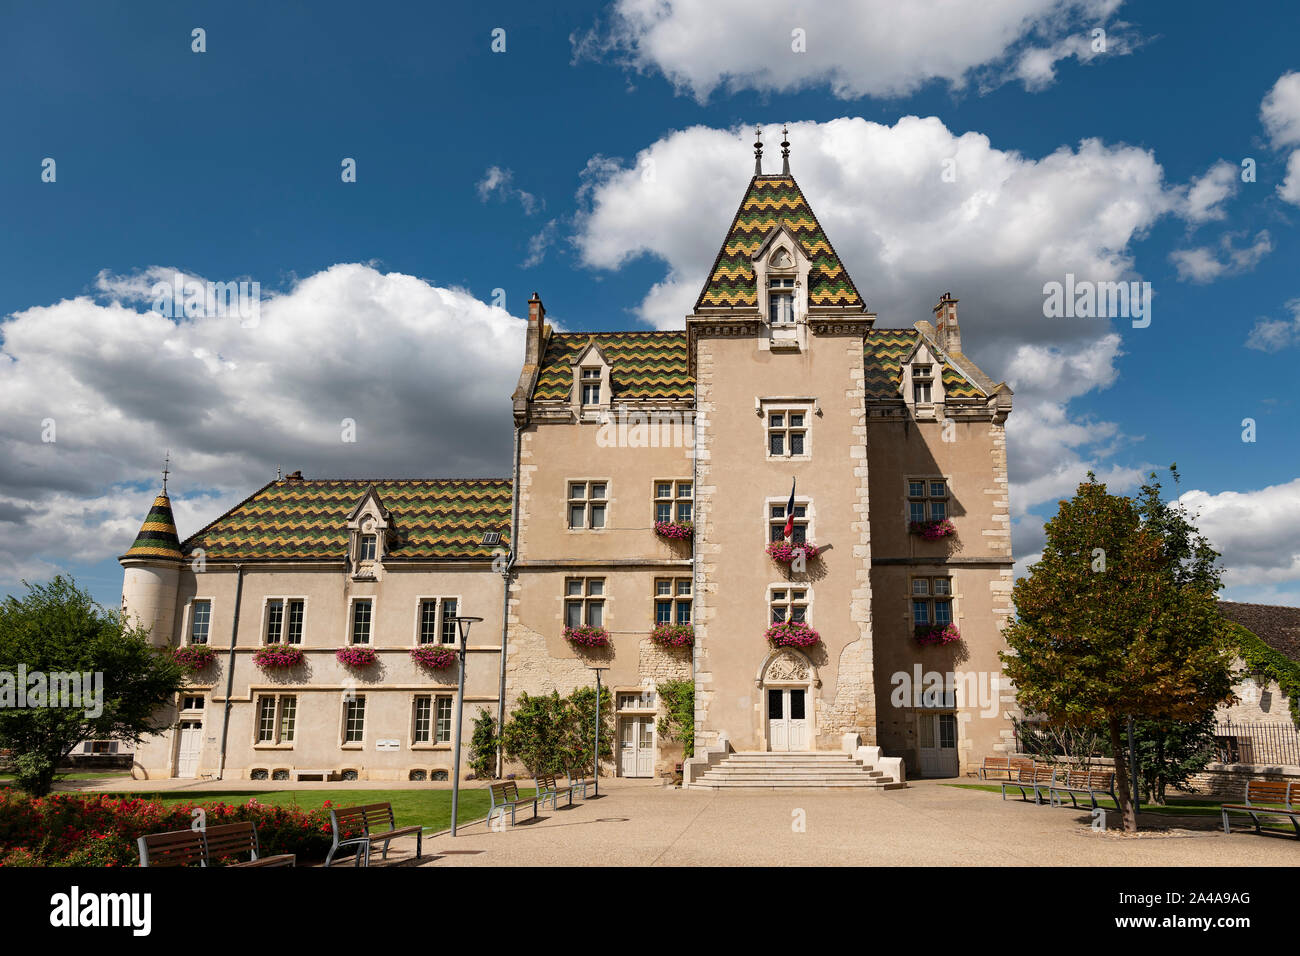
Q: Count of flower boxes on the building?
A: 11